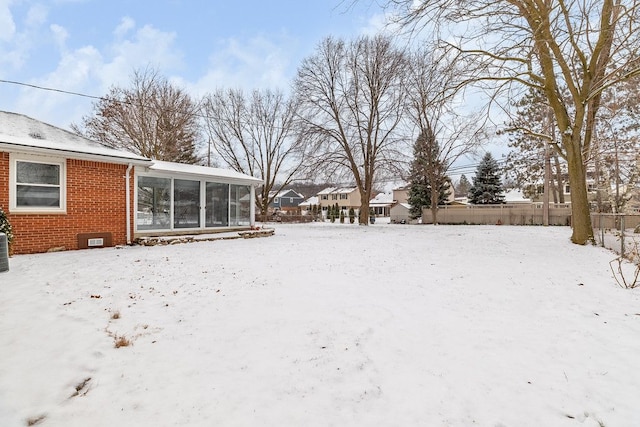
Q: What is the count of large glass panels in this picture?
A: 4